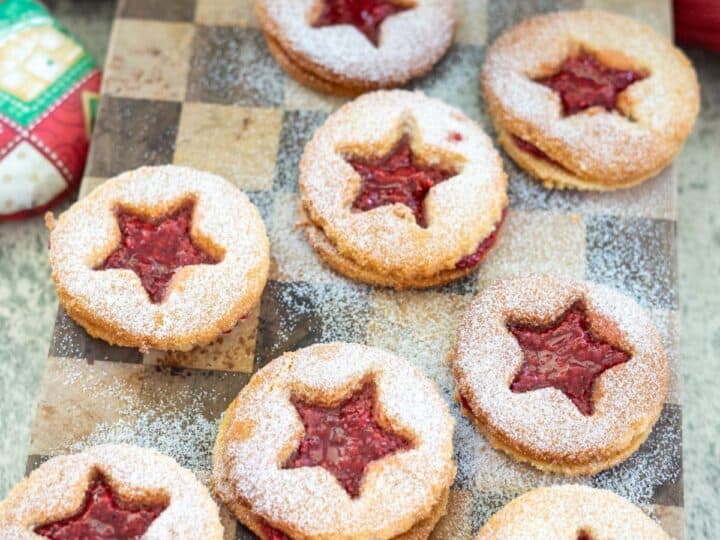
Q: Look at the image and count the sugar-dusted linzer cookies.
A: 8